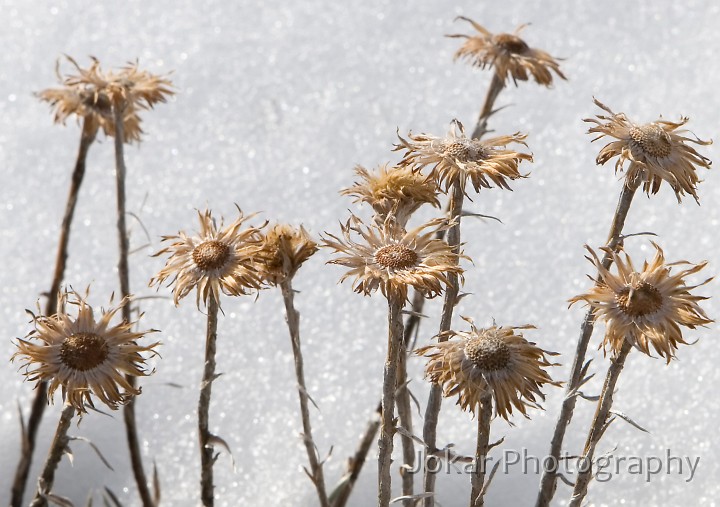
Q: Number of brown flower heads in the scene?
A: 12